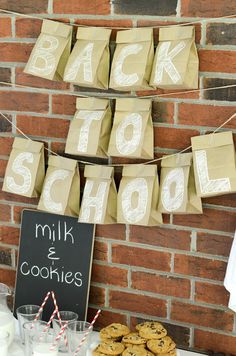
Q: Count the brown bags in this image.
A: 12